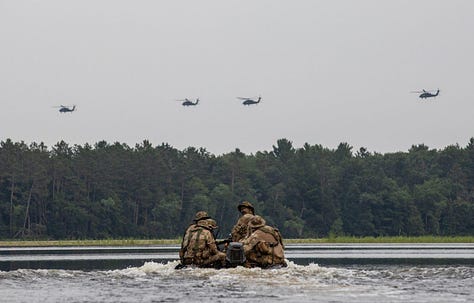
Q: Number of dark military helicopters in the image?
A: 4